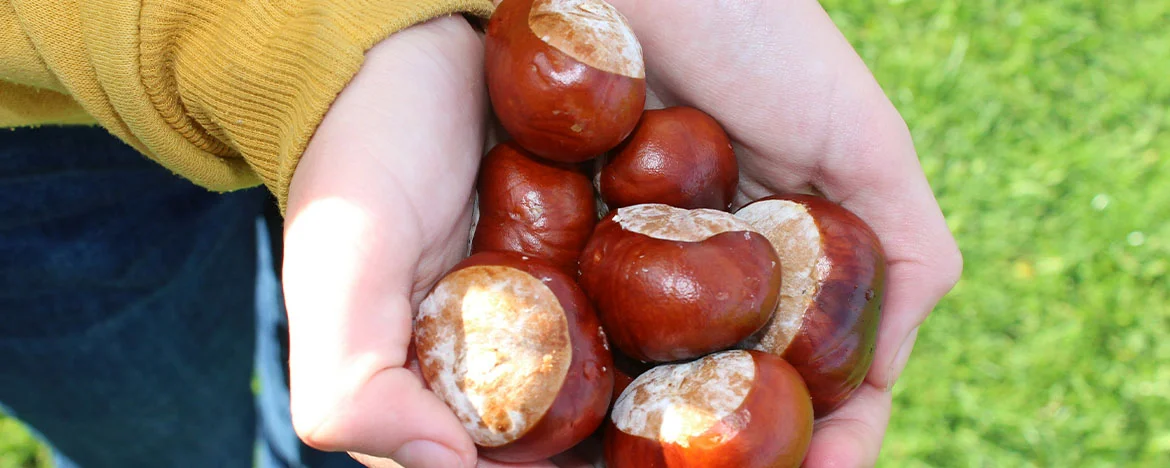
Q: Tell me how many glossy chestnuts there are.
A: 7